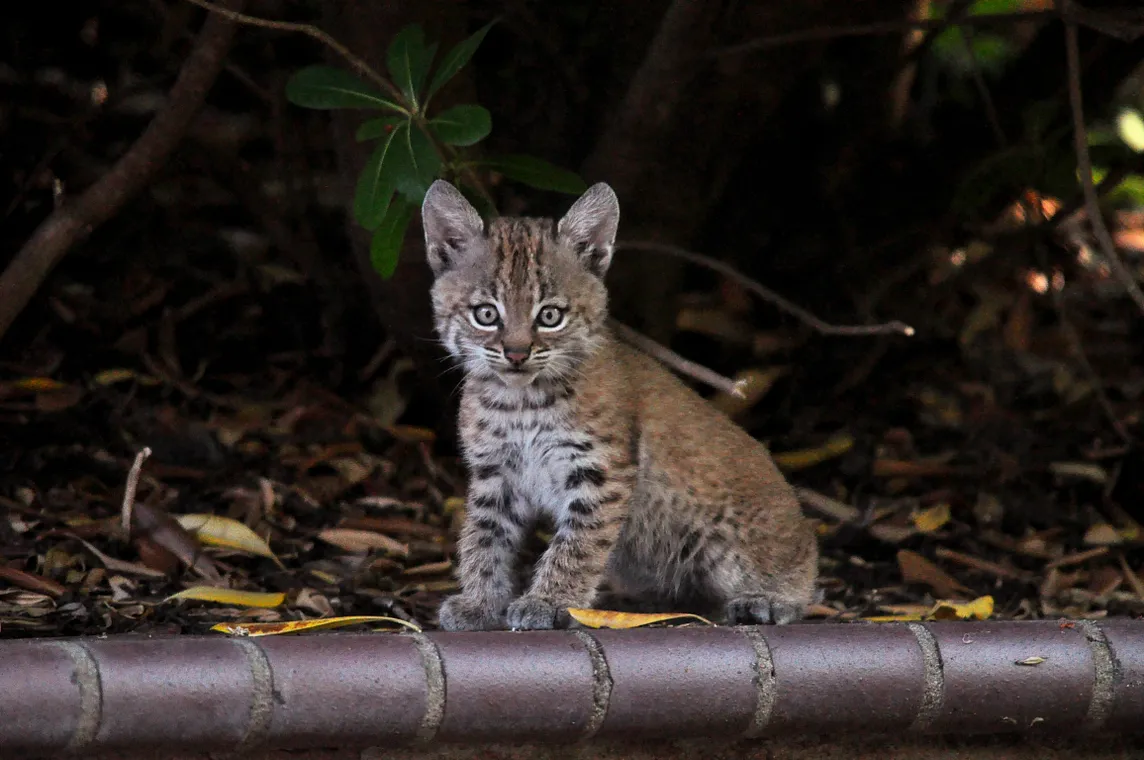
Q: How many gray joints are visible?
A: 7